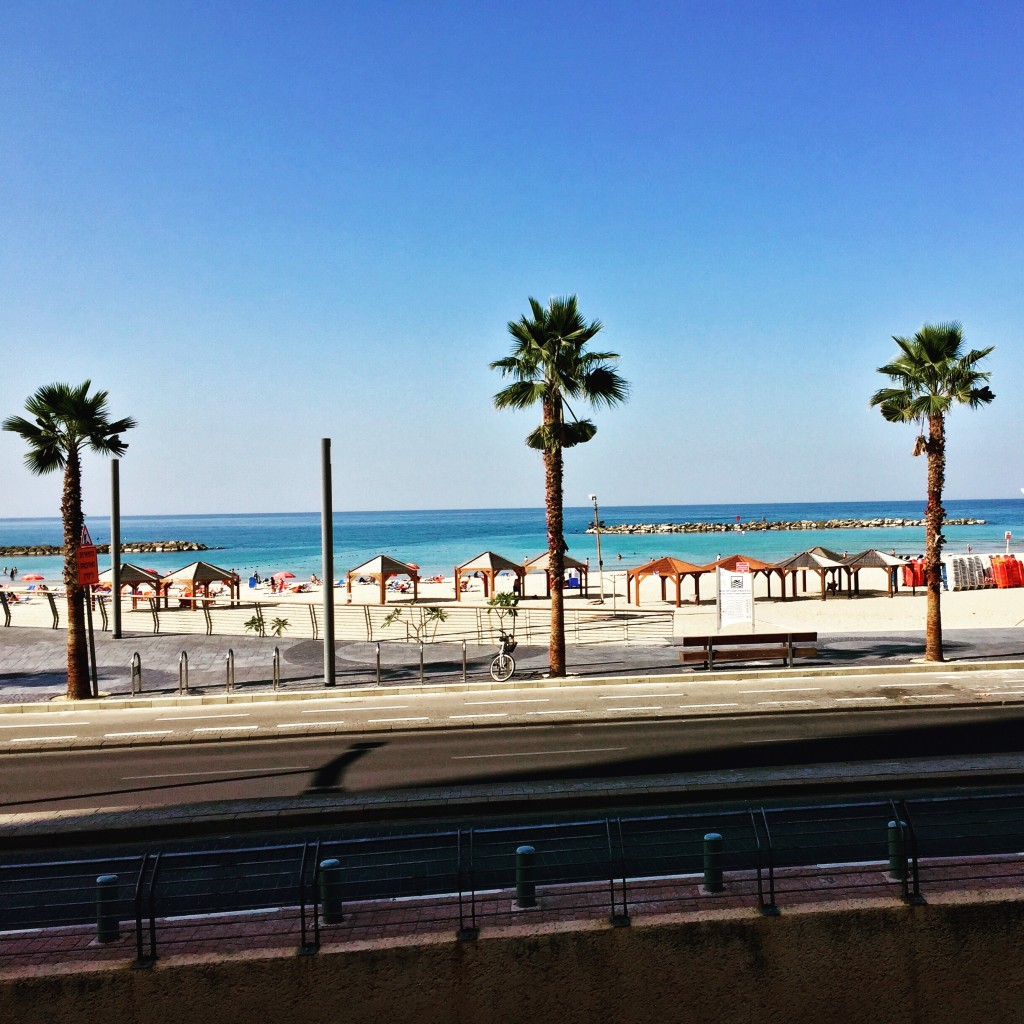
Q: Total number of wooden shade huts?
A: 10